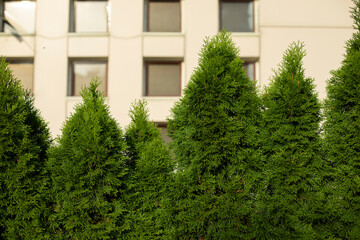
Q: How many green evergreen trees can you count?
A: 6